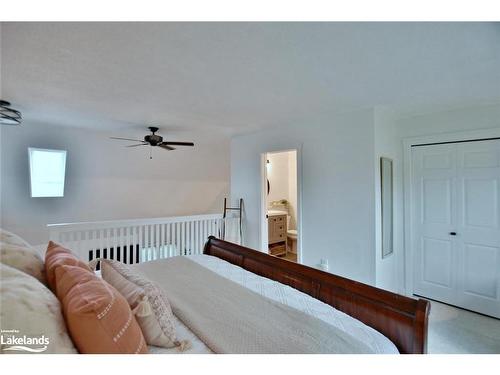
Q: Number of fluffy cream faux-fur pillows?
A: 2